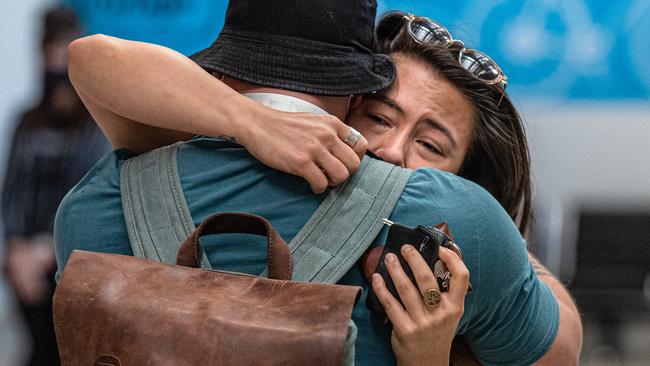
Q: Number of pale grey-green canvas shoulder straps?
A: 2